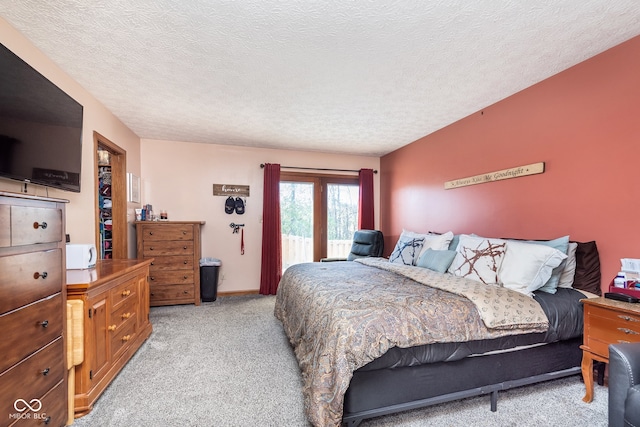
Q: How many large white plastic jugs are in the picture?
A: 0